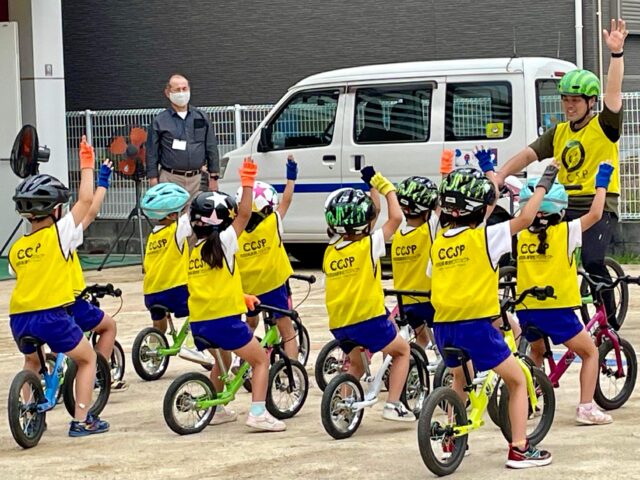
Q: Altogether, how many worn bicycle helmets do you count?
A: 9